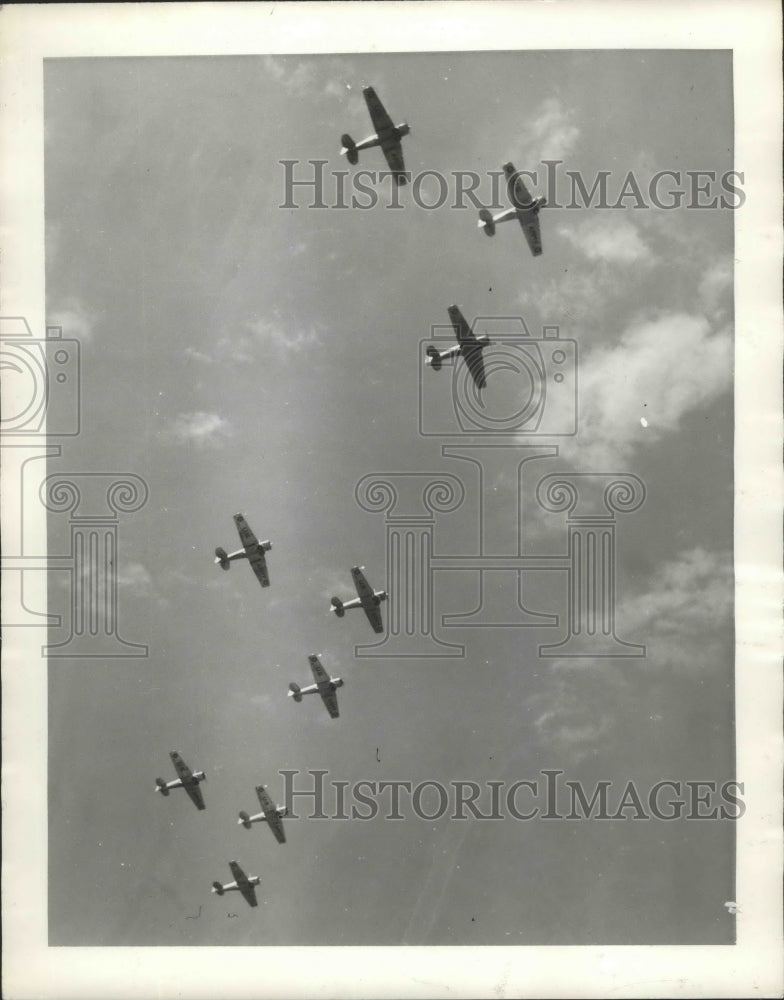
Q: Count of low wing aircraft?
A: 9